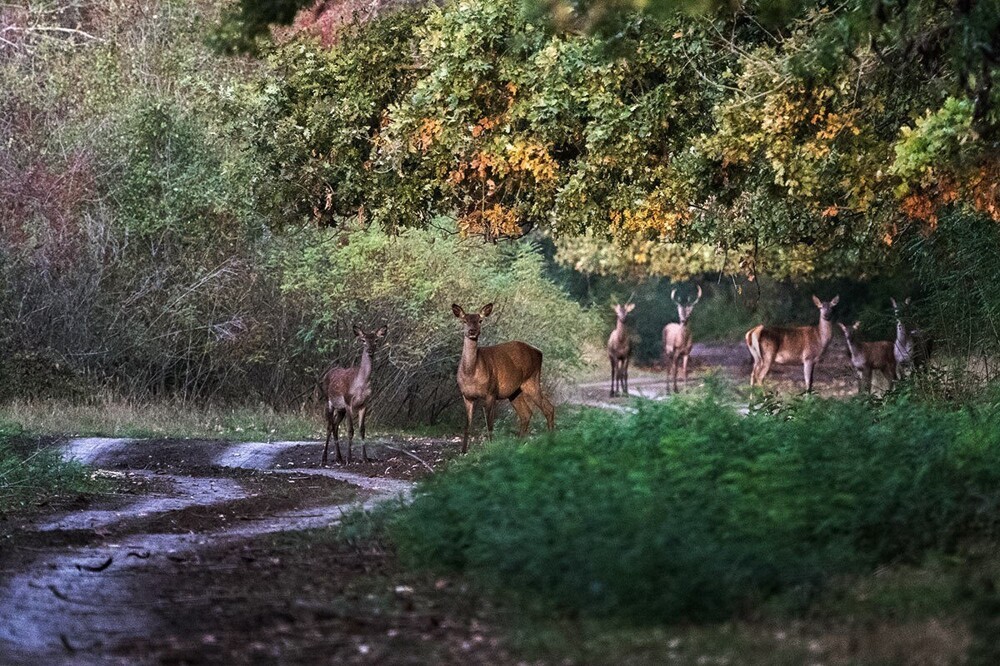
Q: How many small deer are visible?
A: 2